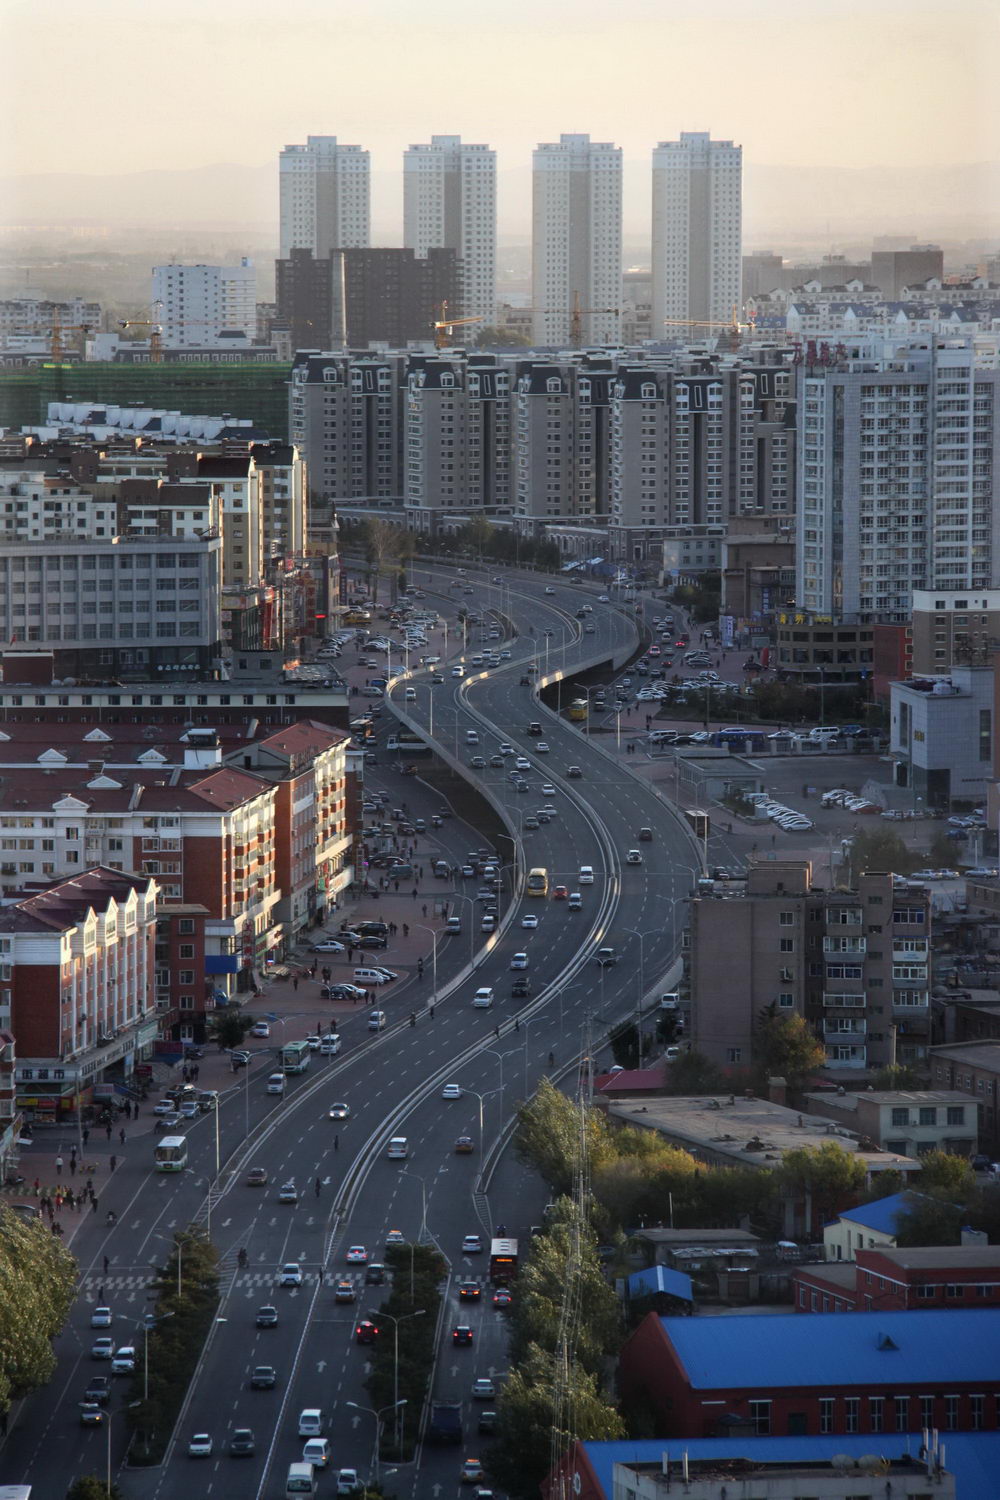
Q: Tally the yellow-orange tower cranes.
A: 5